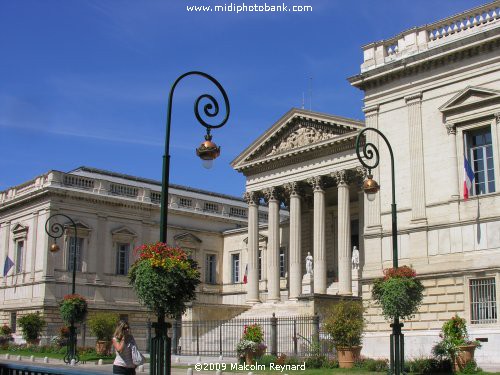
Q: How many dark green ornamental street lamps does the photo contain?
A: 3